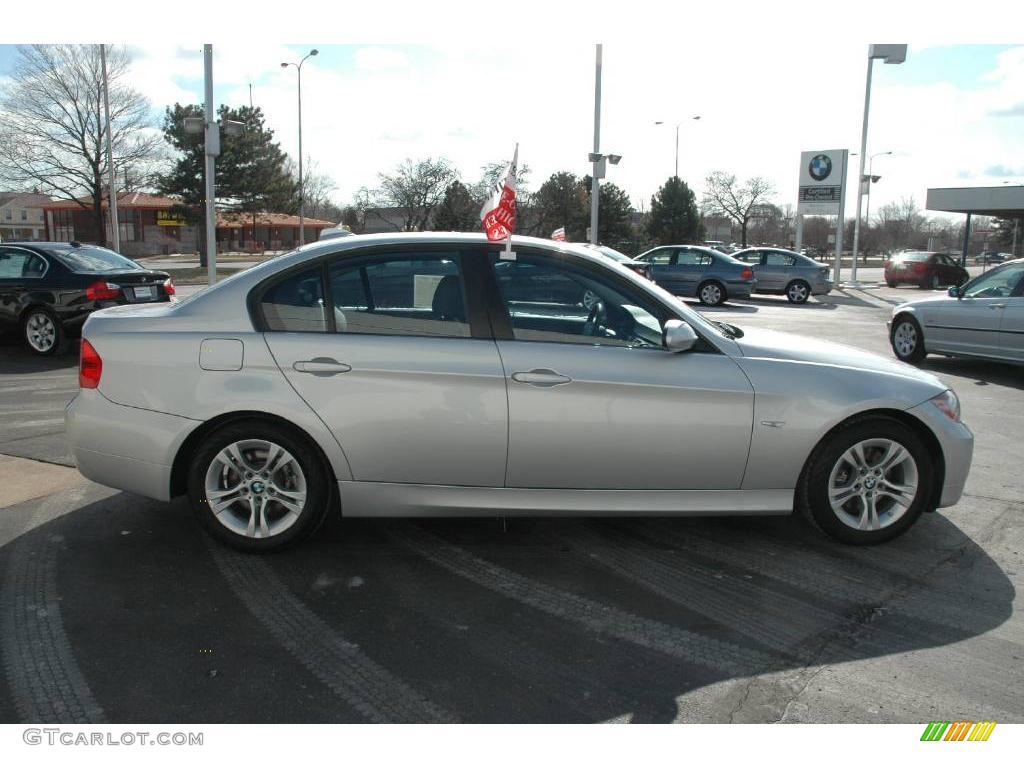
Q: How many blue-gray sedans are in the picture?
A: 2